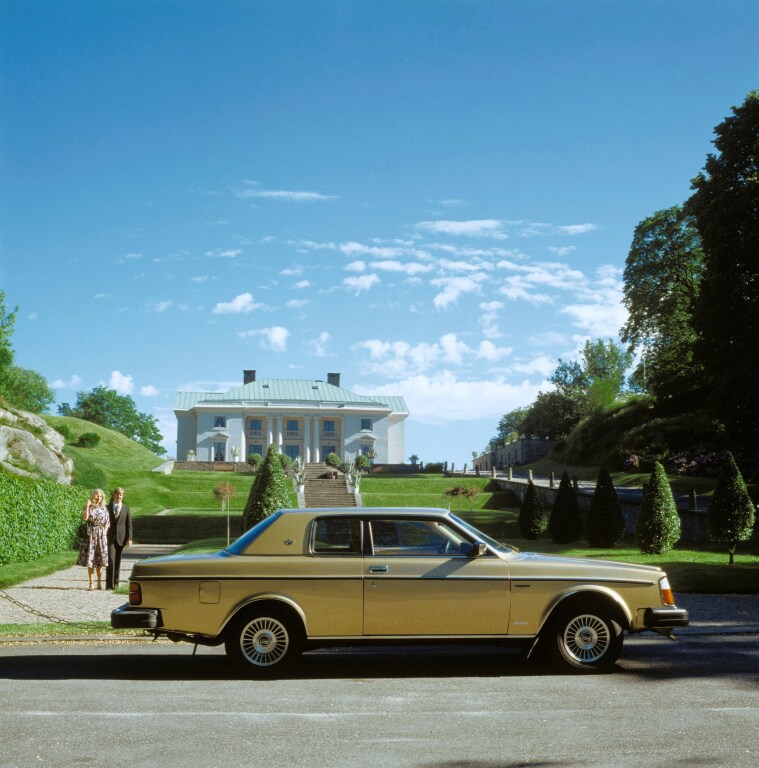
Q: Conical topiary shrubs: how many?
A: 6